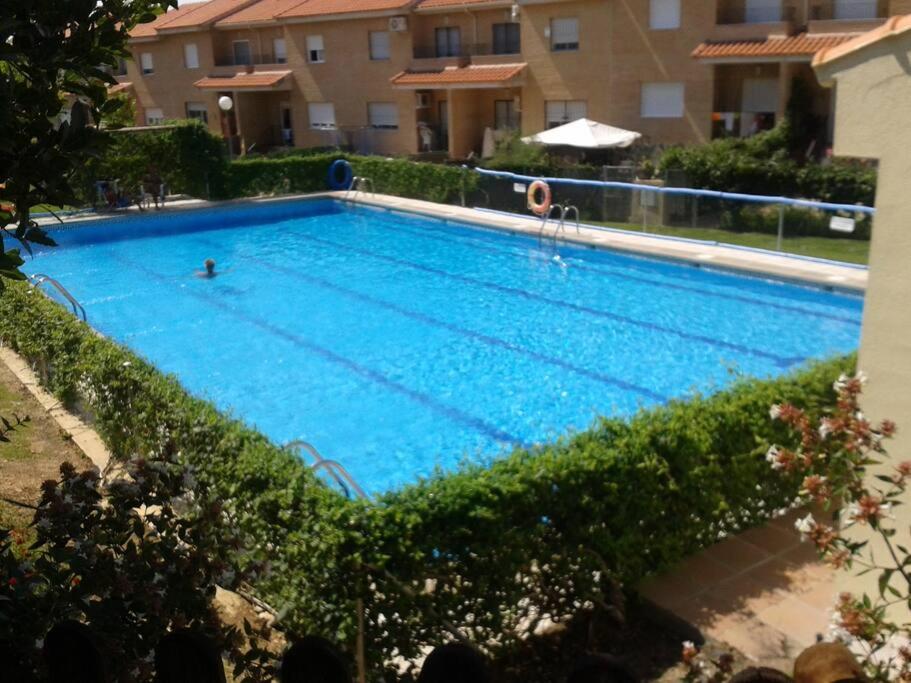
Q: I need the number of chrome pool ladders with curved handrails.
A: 4